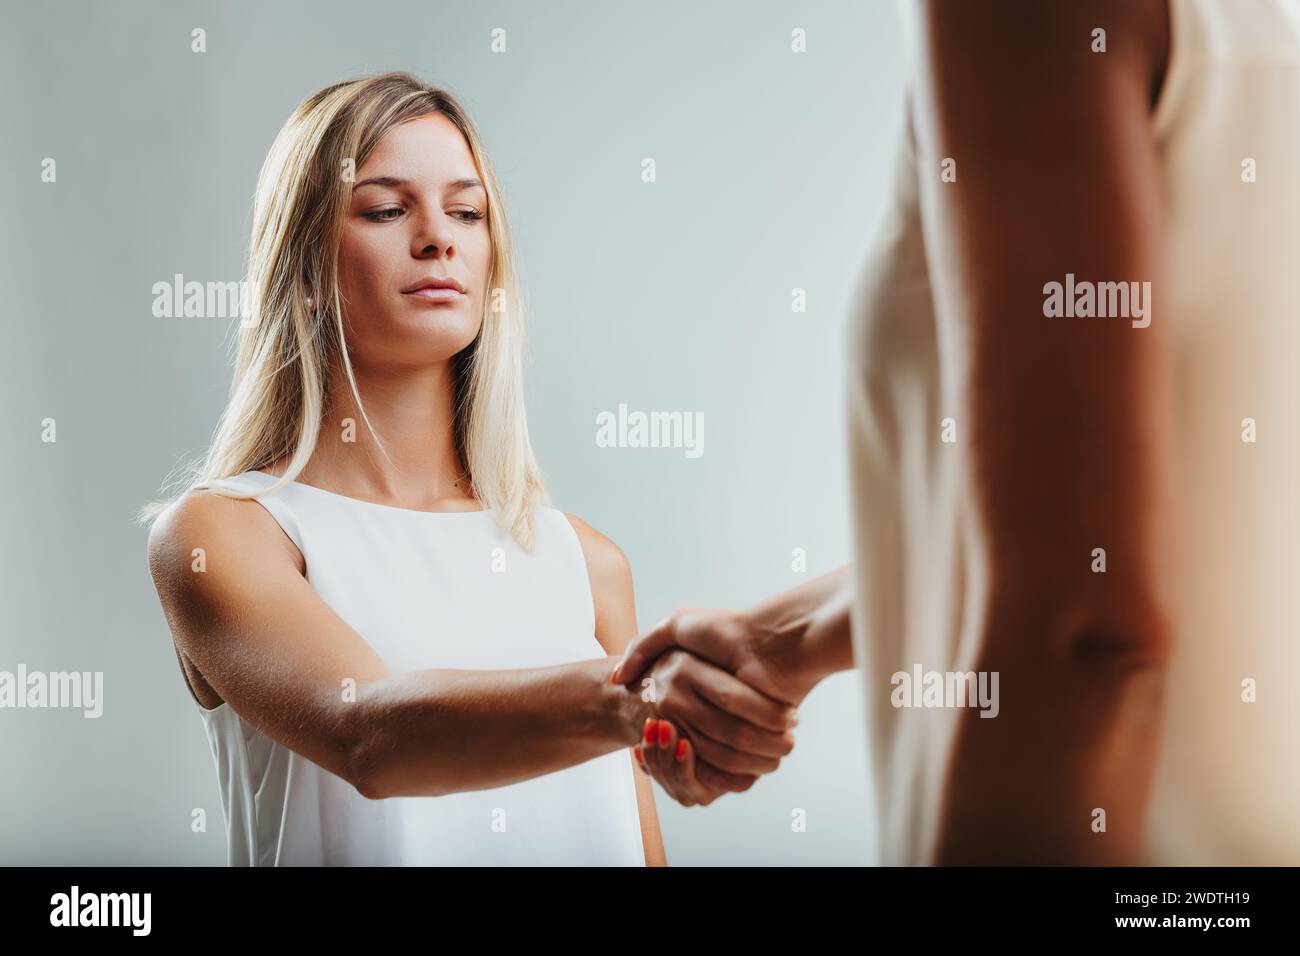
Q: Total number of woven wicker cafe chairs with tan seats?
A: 0